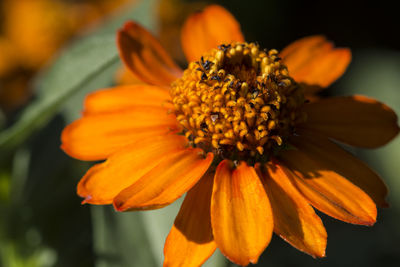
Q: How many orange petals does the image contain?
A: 13